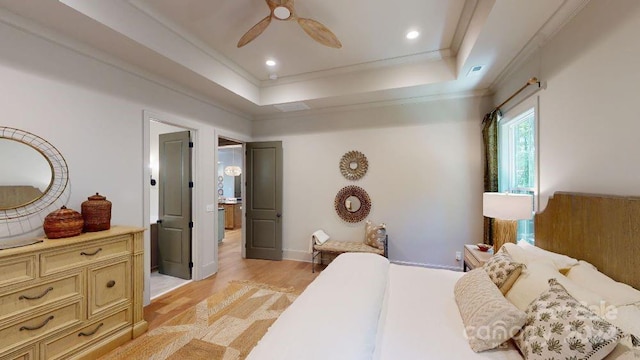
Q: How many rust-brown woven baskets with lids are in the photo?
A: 2